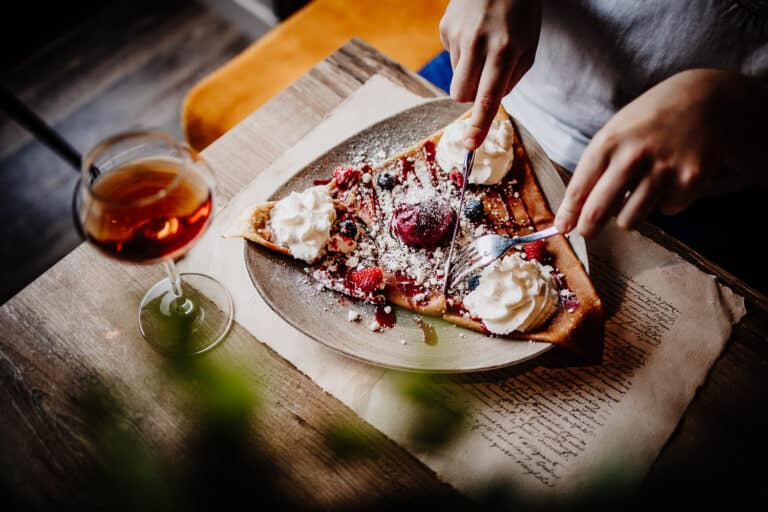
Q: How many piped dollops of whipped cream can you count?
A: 3